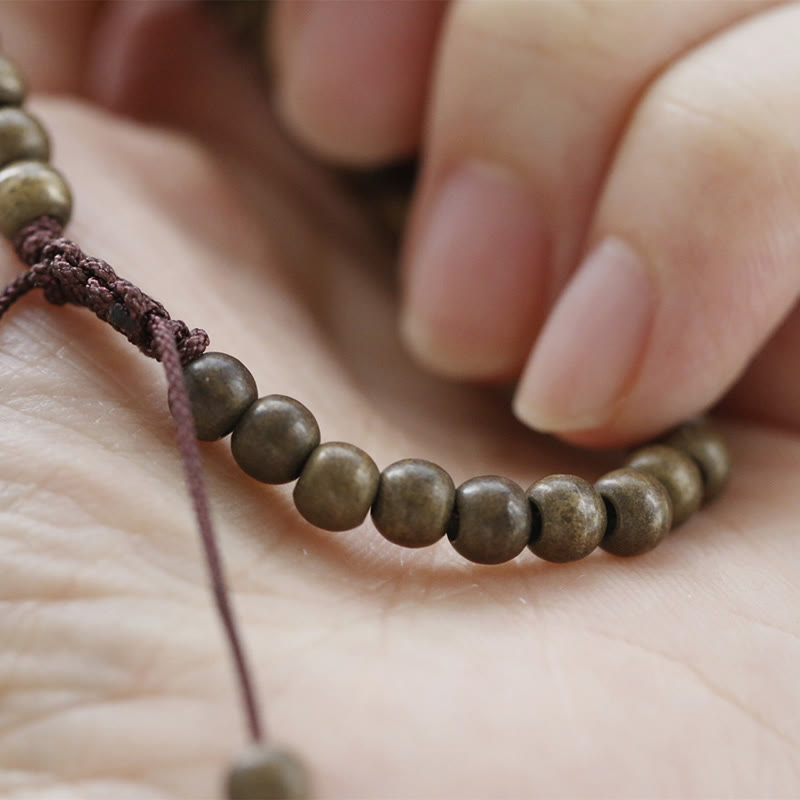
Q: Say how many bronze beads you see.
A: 13